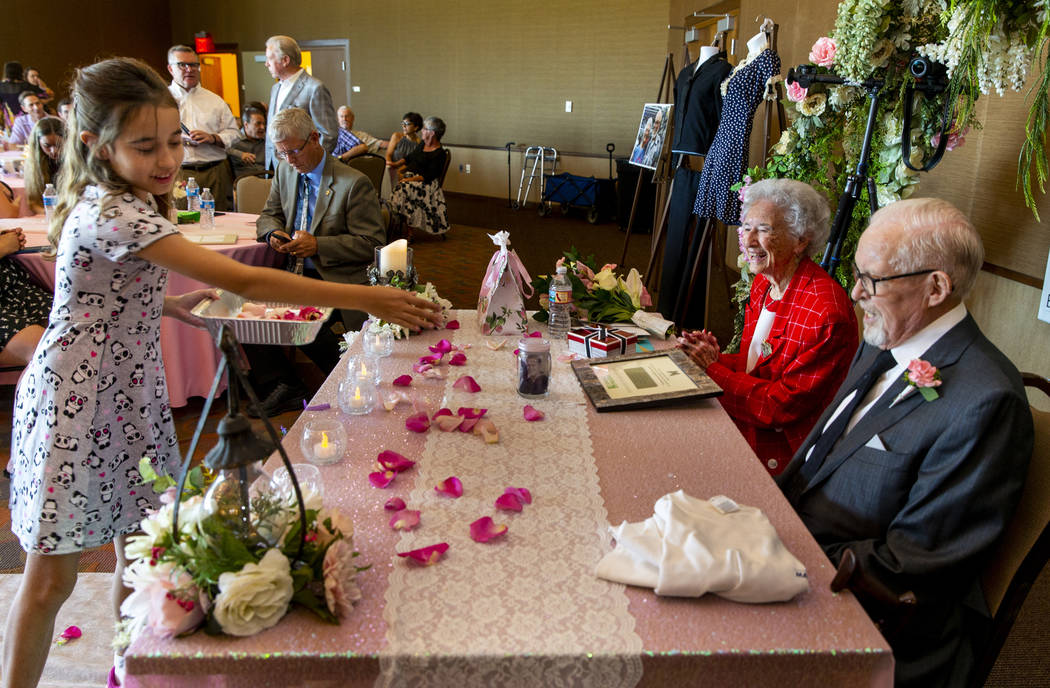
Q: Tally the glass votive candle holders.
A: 5